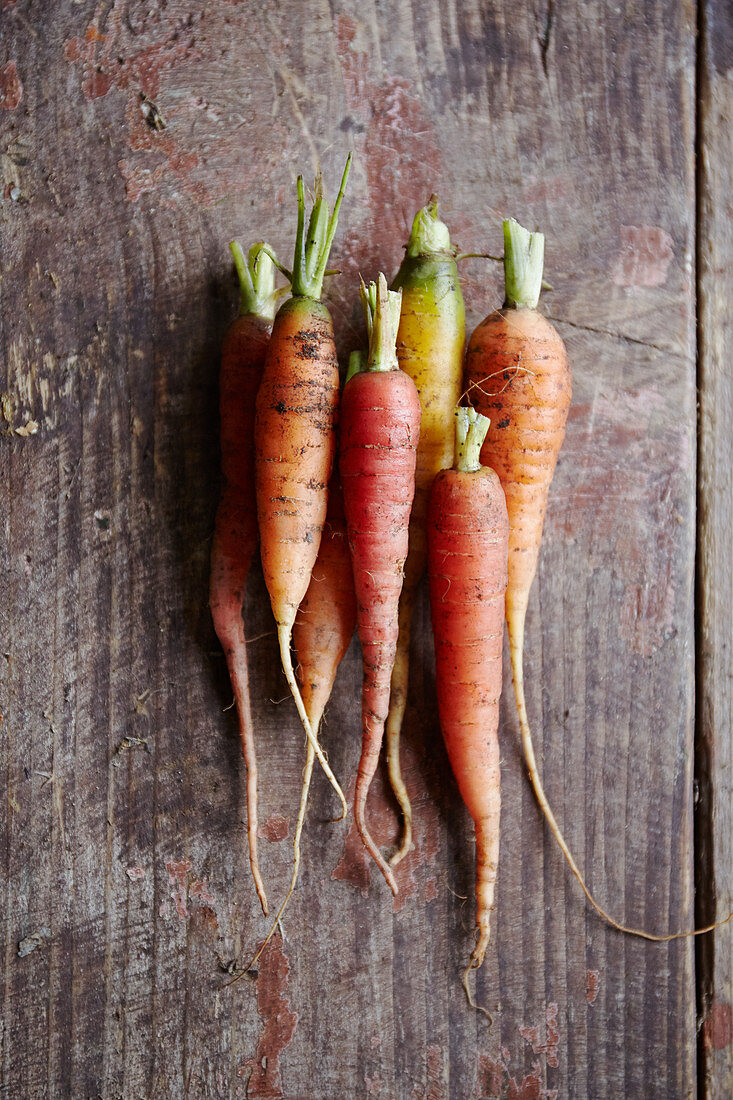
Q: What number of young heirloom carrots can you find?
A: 7